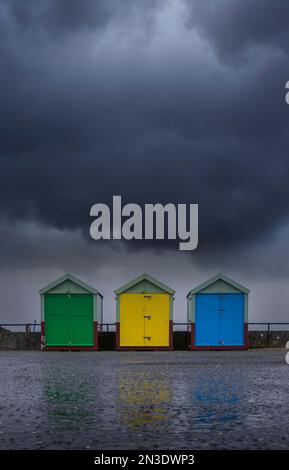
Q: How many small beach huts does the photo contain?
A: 3